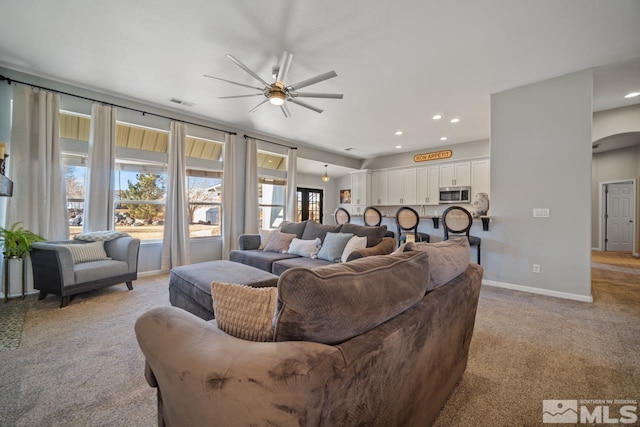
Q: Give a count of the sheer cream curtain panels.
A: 6